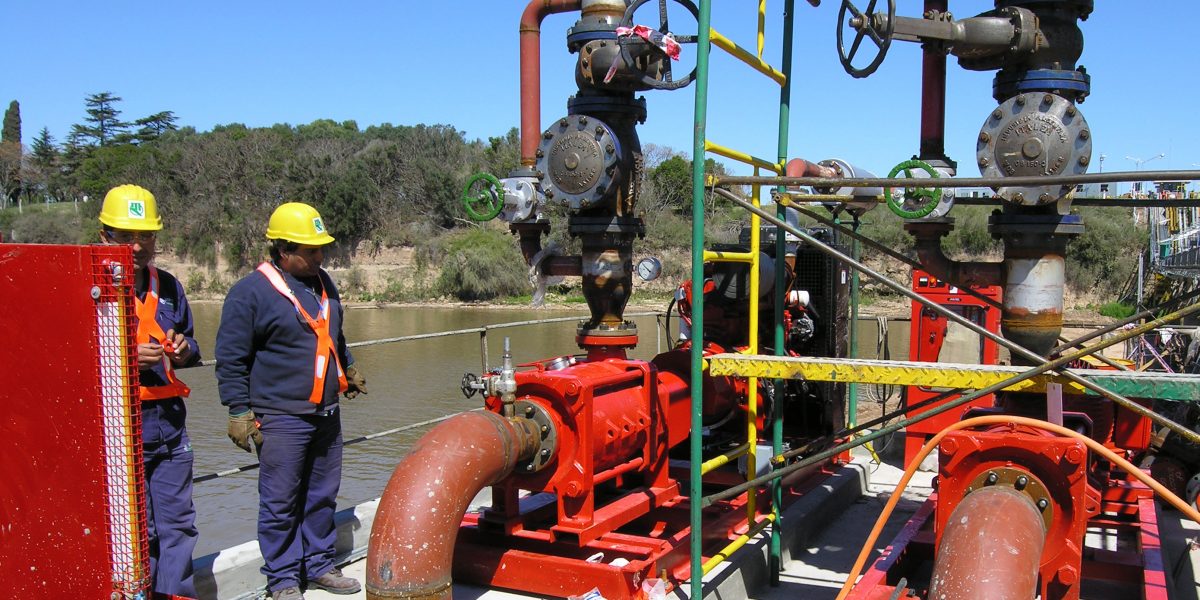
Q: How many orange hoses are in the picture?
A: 1